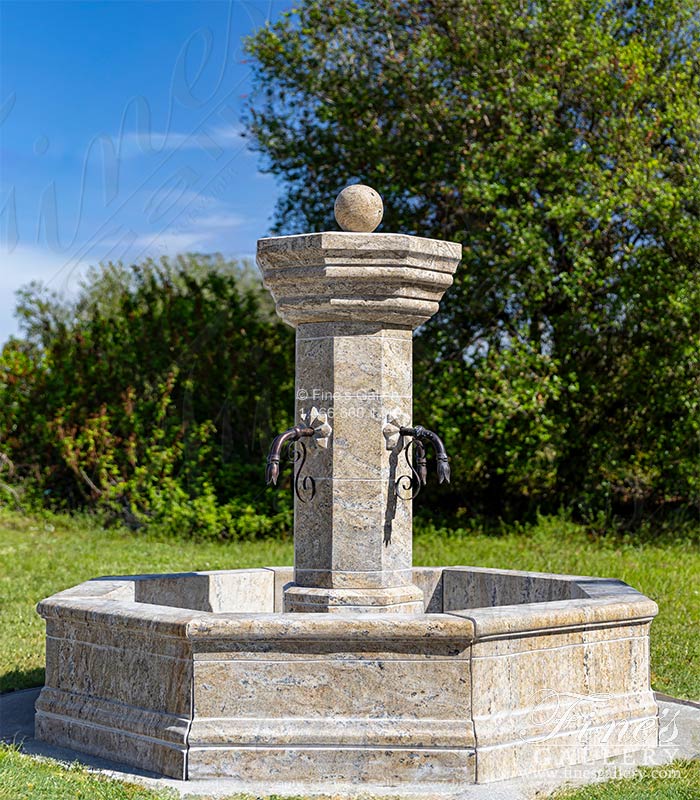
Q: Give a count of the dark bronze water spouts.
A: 3